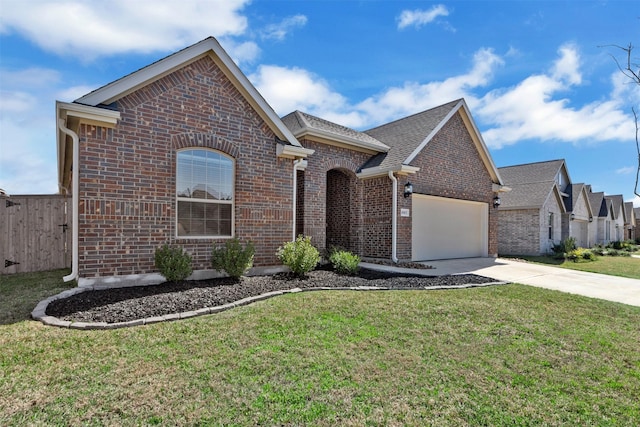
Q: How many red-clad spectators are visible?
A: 0